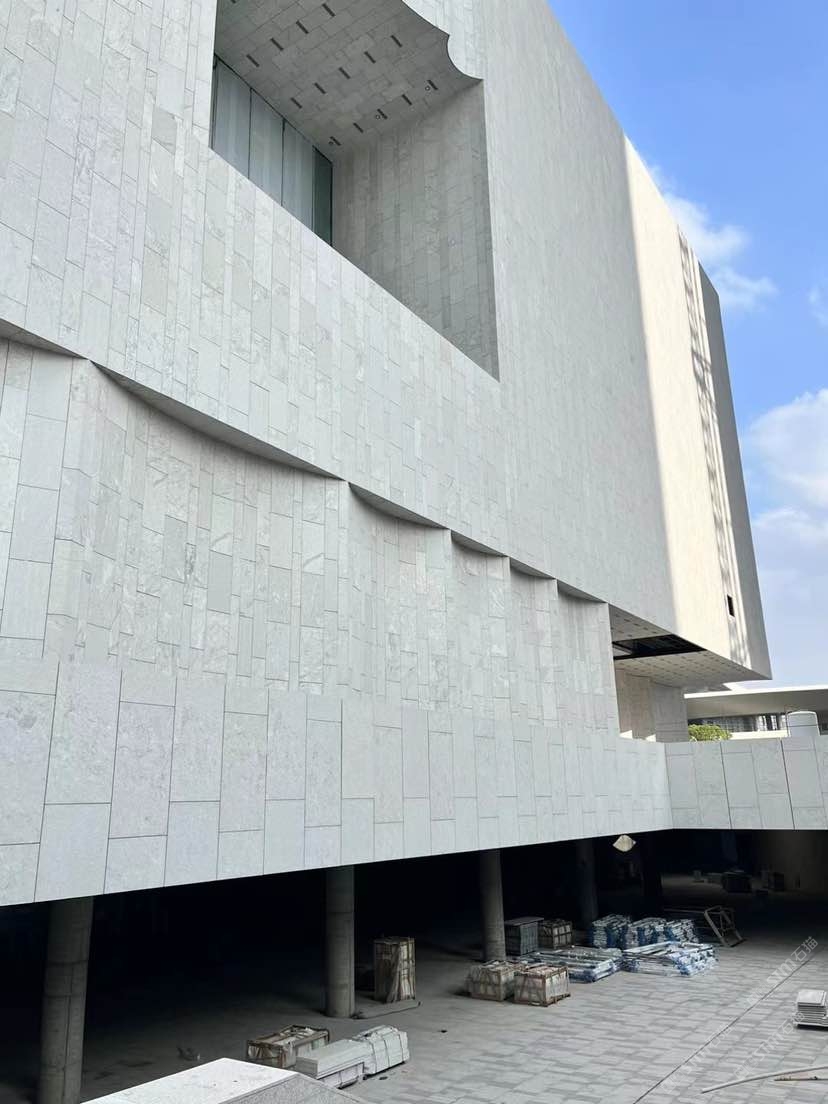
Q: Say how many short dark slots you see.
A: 15